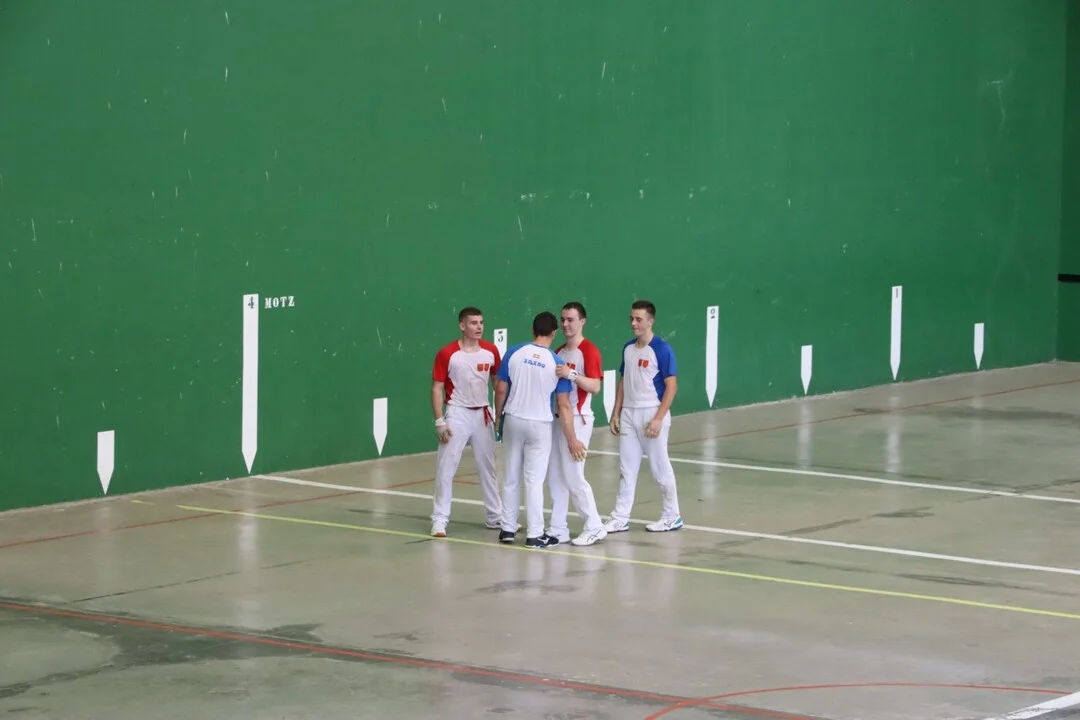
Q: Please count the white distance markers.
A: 9